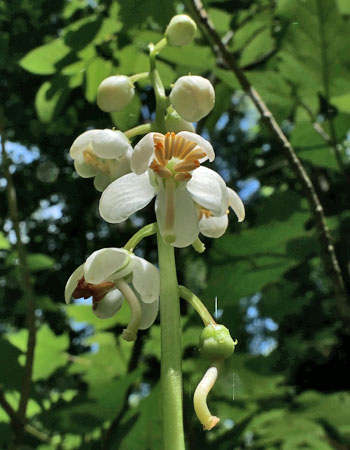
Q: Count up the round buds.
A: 3